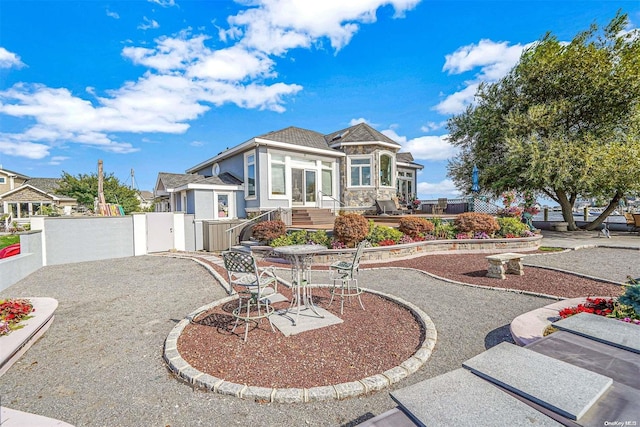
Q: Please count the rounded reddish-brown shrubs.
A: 4